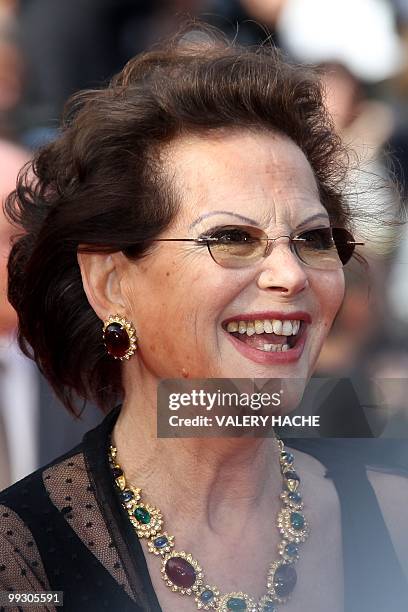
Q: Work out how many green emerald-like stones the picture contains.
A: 3